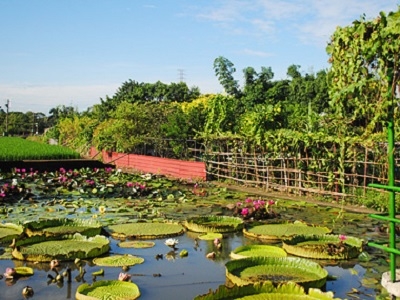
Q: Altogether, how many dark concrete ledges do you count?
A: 1